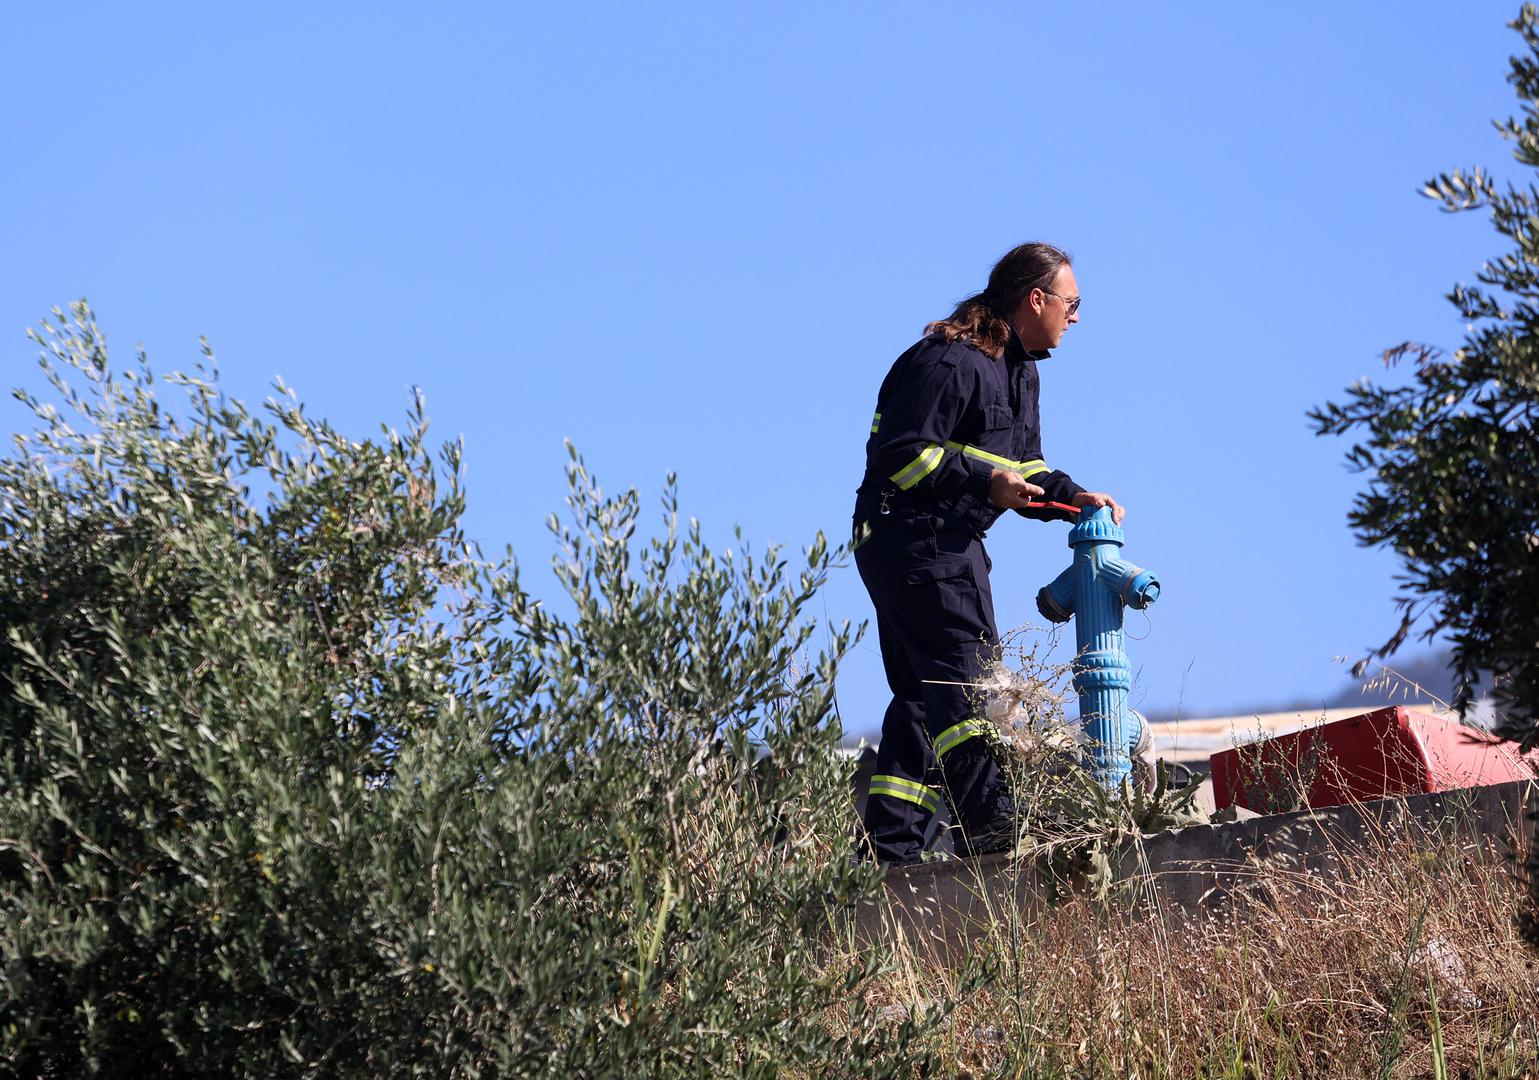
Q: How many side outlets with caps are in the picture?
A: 2